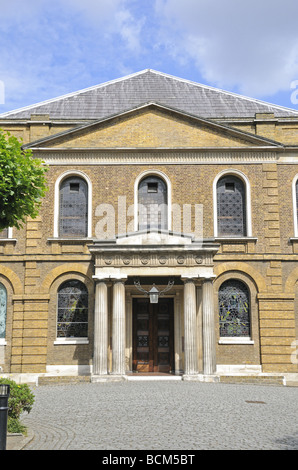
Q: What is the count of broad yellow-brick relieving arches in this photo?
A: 4